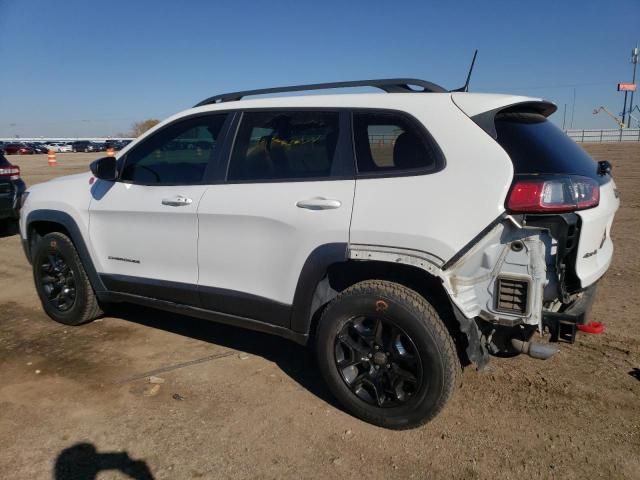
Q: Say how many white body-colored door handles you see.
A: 2